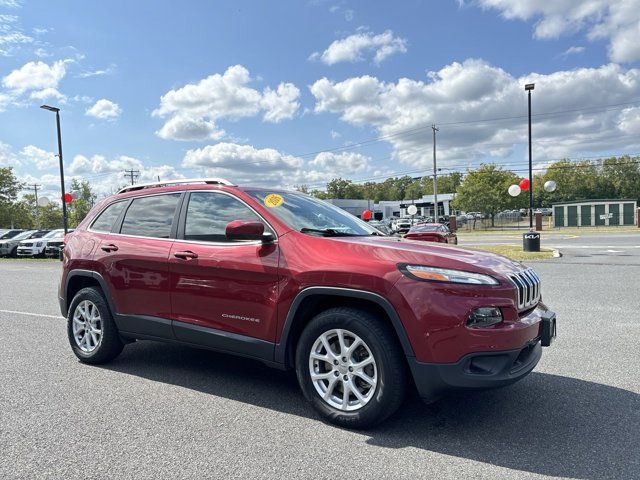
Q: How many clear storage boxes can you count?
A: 0